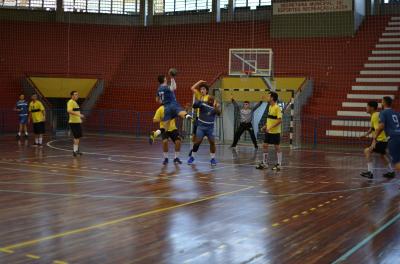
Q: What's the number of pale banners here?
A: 1